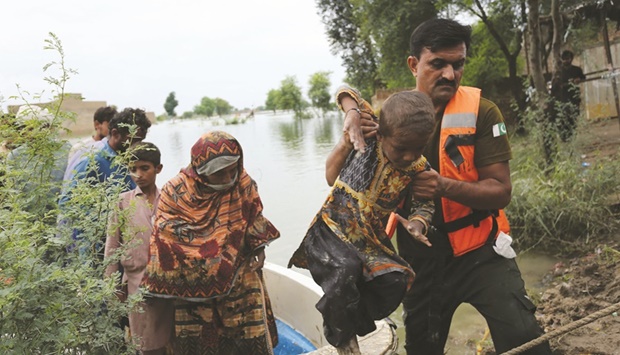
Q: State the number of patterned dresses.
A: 2